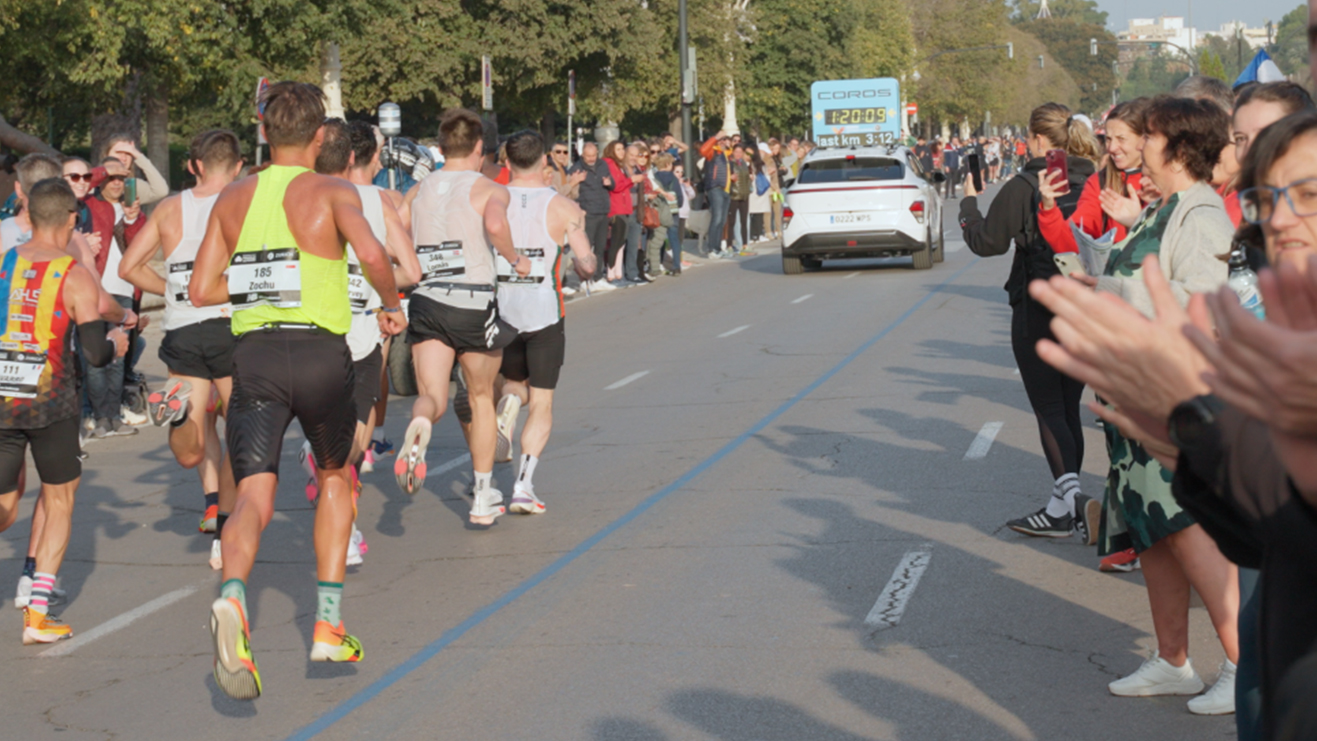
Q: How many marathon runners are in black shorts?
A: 6